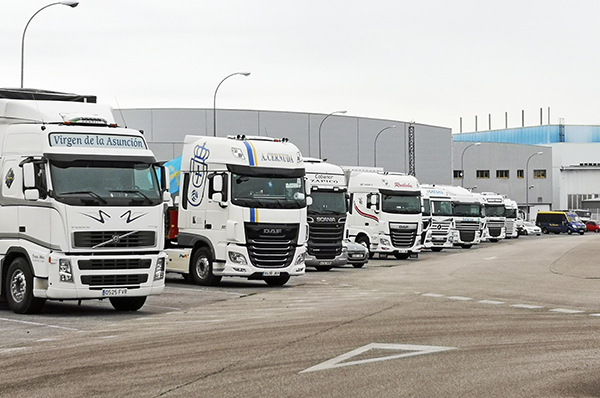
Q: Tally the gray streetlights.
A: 6